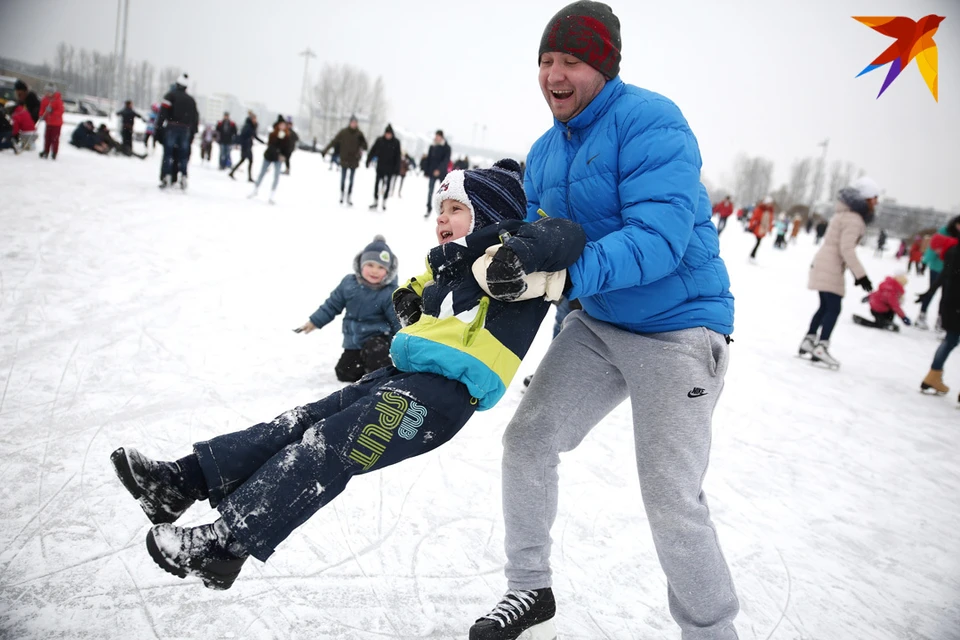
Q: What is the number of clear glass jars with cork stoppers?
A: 0